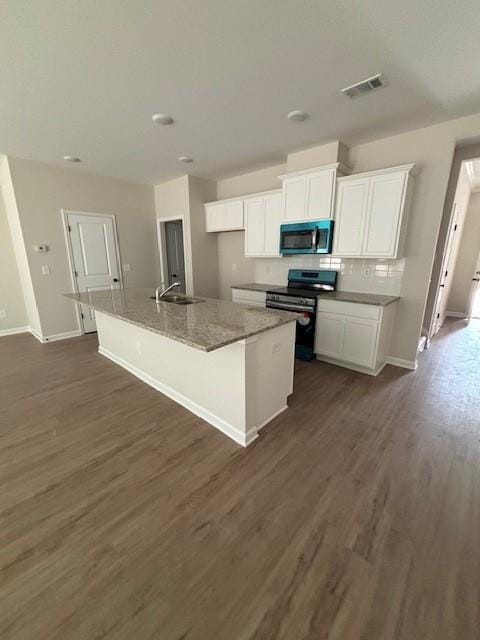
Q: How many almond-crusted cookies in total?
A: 0